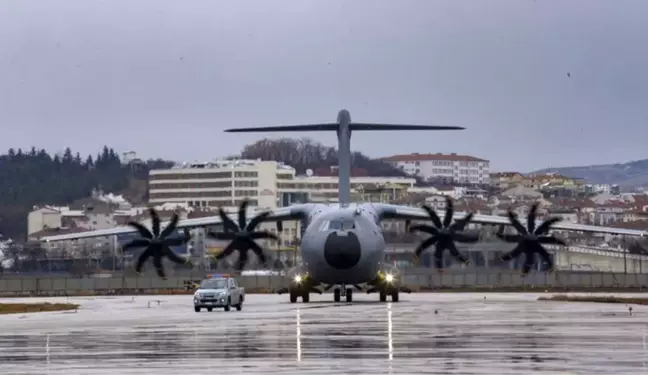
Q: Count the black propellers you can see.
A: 4